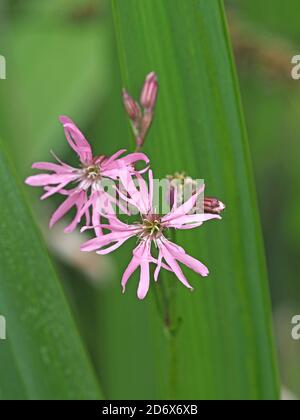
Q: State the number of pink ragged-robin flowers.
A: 2